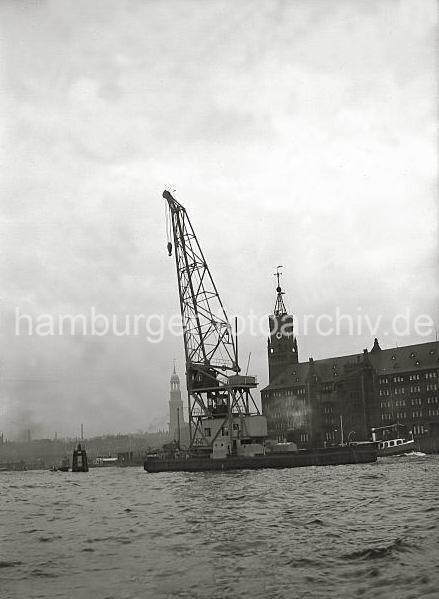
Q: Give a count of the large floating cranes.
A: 1